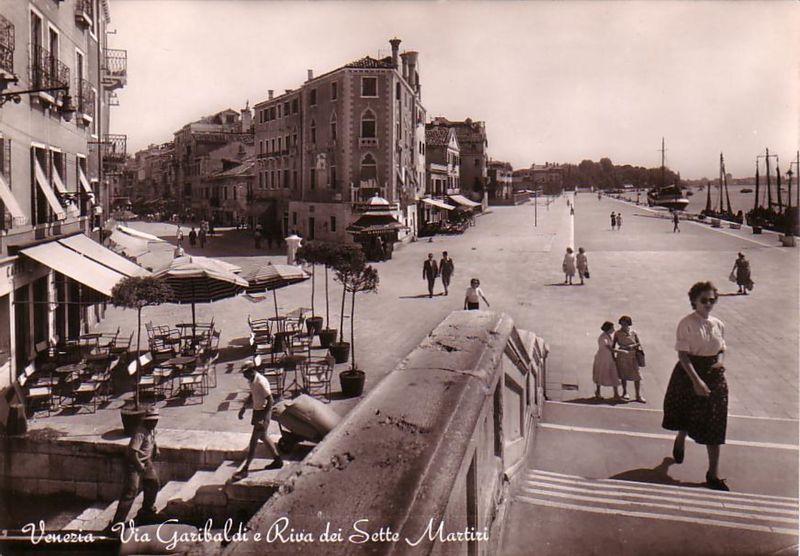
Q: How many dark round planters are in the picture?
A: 5